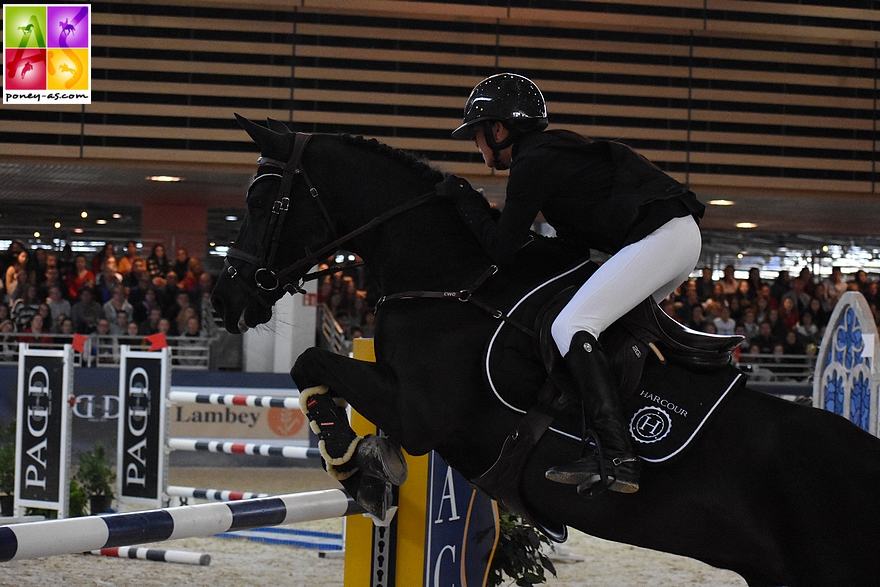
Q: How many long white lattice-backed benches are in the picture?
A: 0